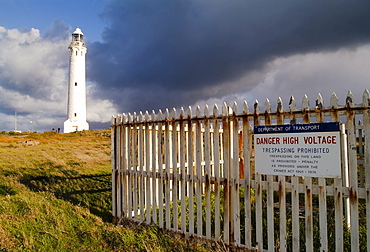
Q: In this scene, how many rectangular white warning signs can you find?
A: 1